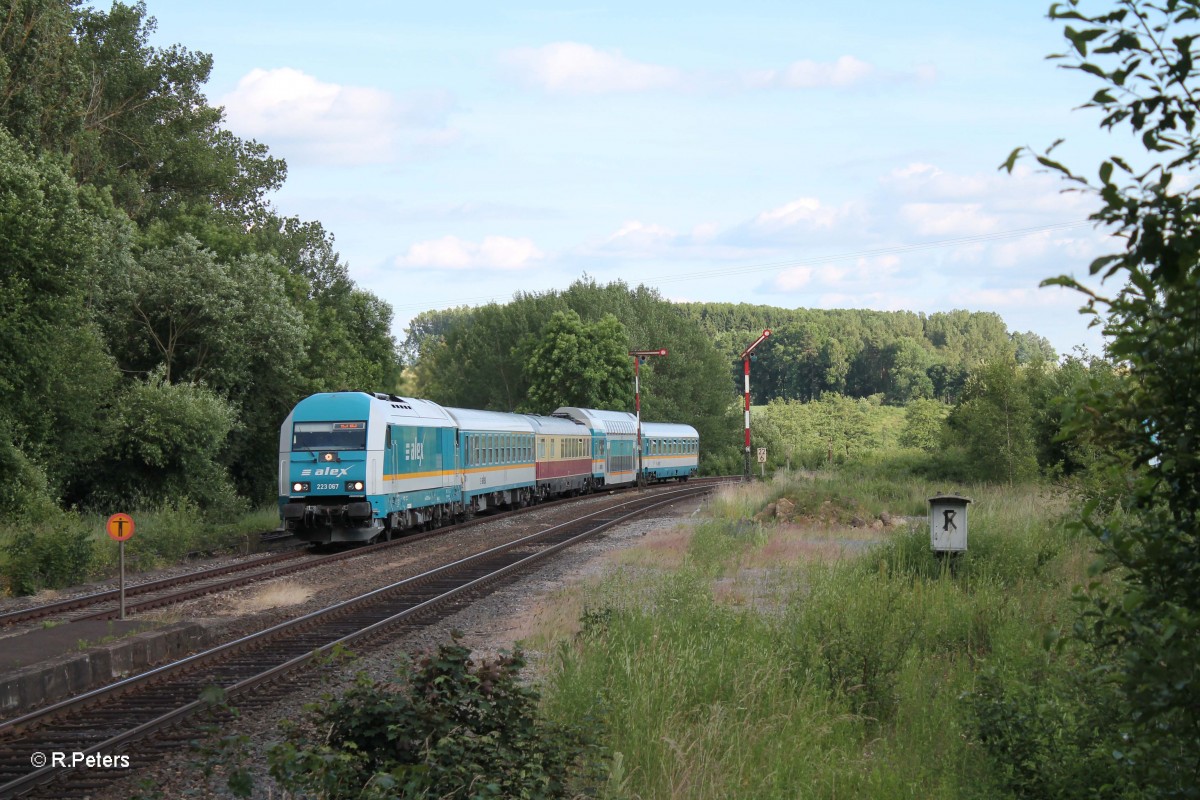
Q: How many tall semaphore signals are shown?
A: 2